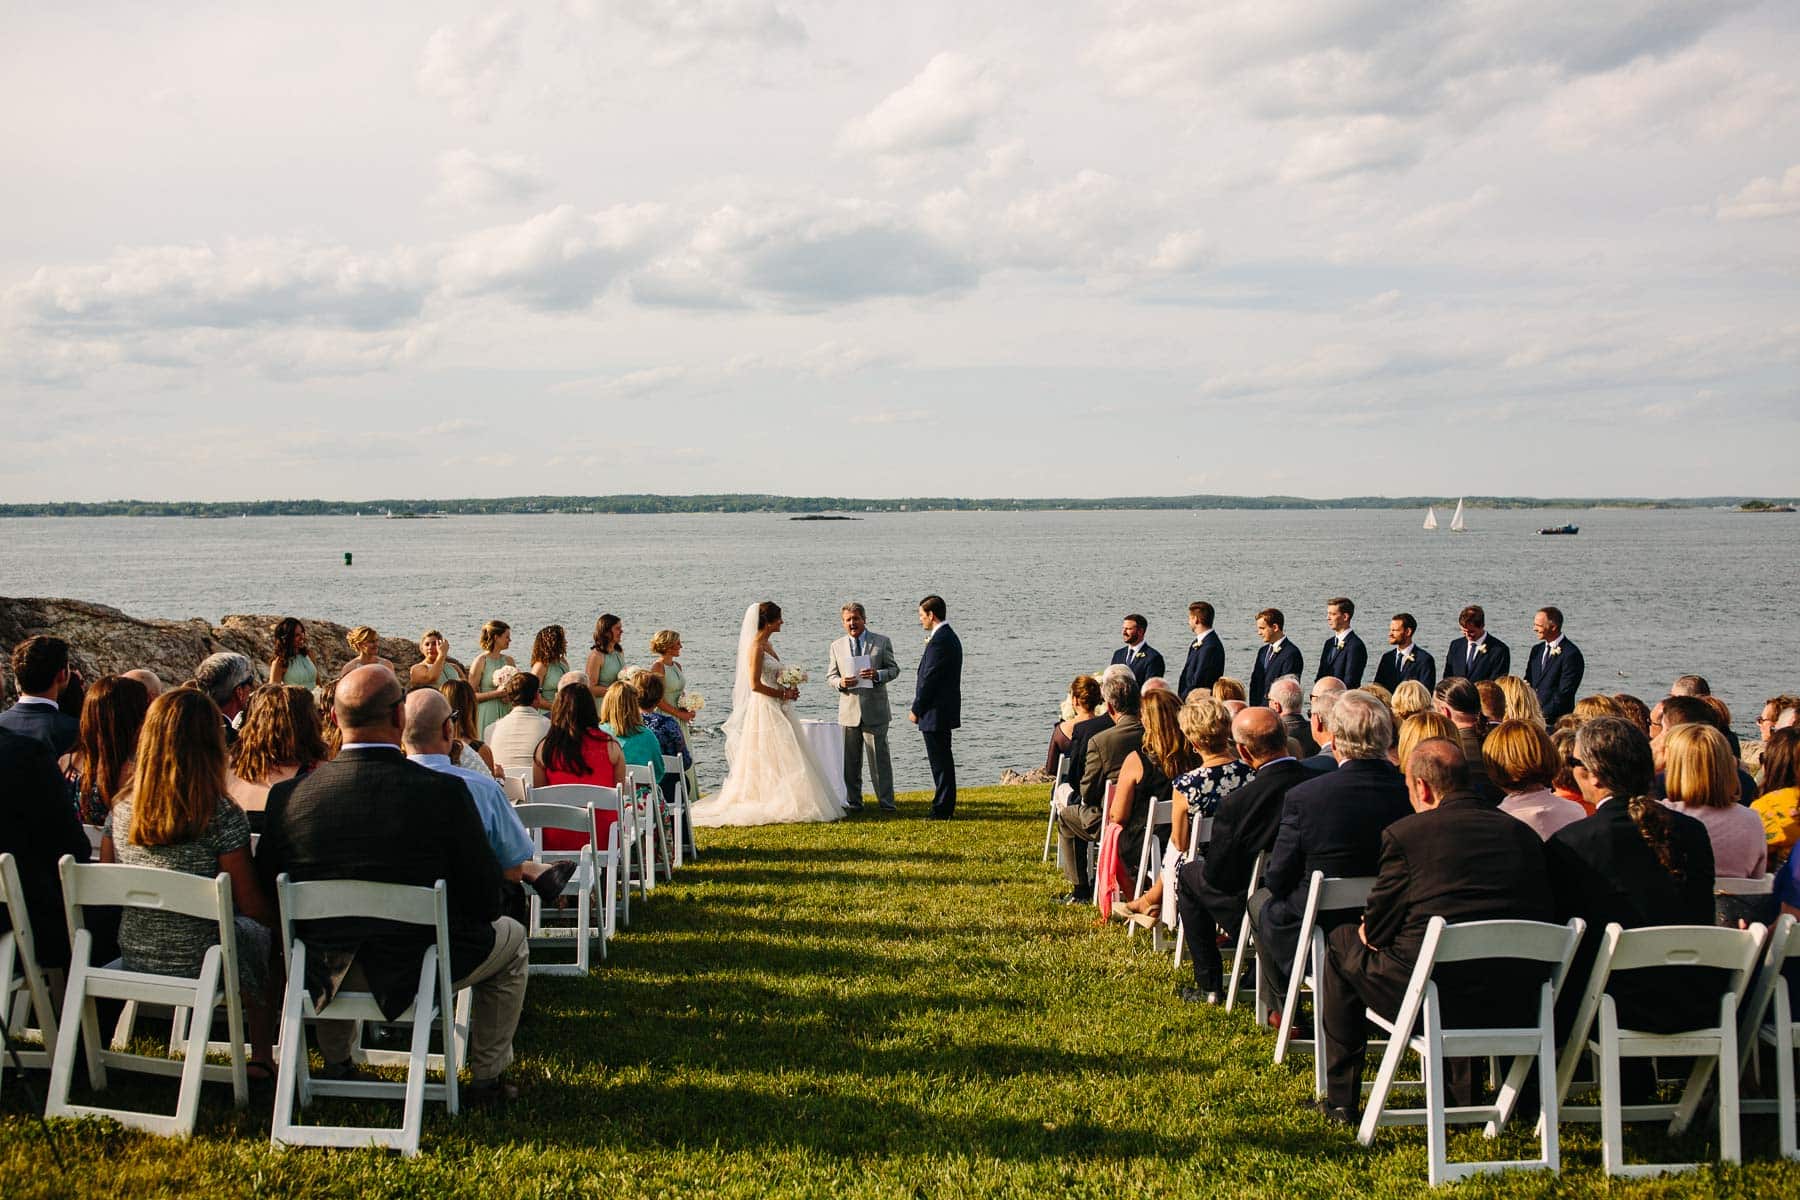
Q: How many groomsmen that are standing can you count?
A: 7